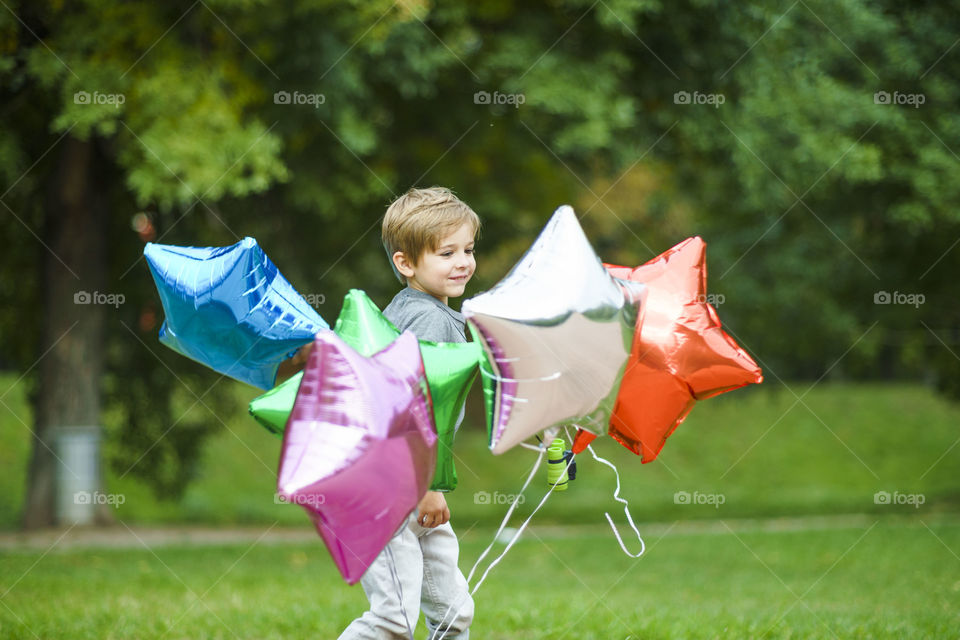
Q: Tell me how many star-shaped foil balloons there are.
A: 5